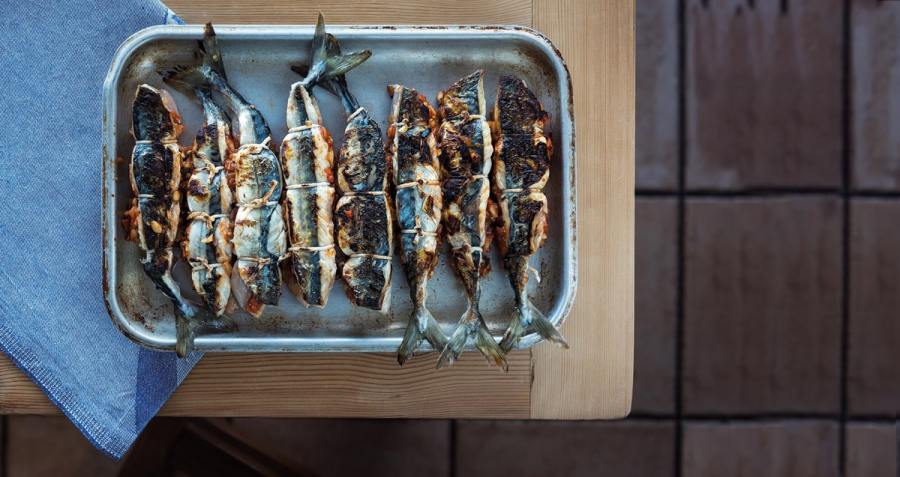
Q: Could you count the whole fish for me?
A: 8